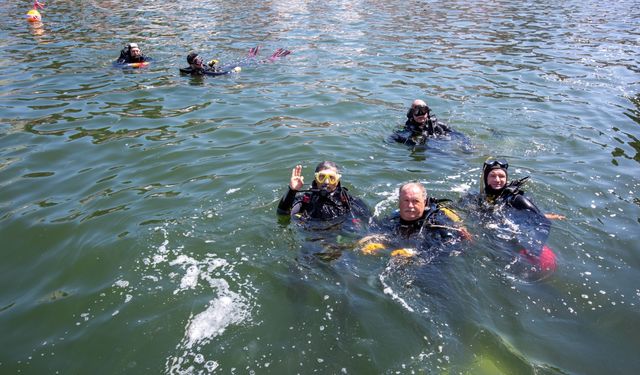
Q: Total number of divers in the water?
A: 6